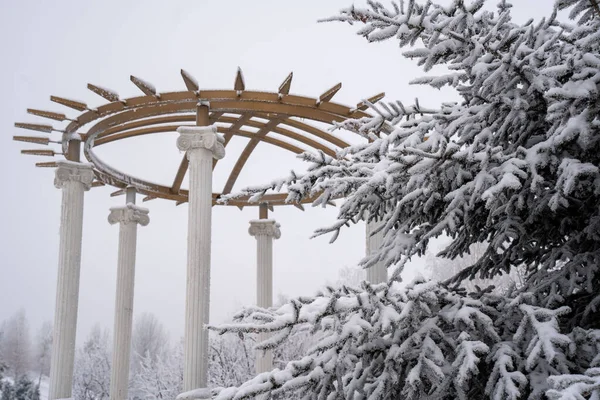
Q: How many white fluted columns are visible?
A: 5